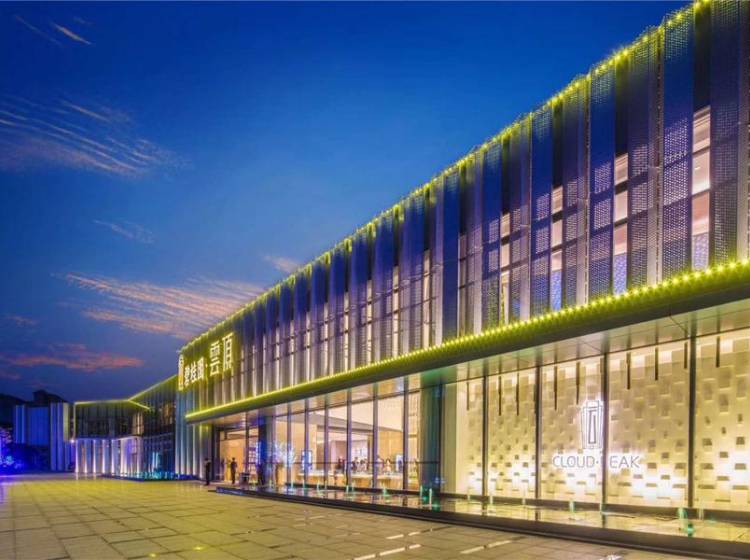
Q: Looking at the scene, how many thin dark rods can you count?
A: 9